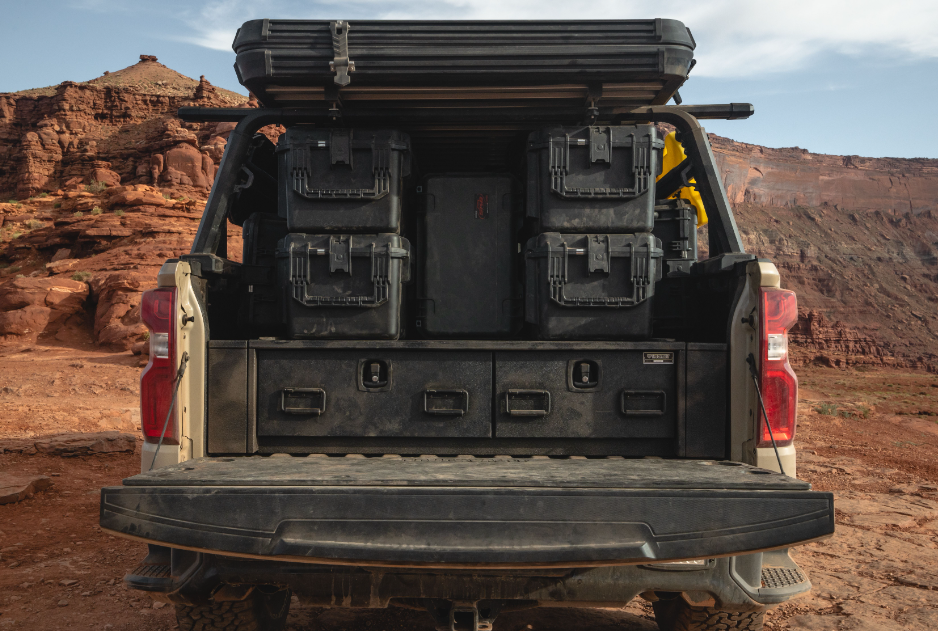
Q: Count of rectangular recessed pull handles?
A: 4